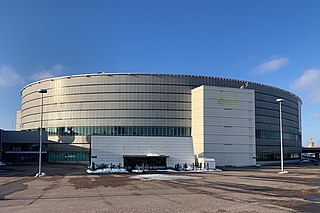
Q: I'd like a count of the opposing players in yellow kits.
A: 0